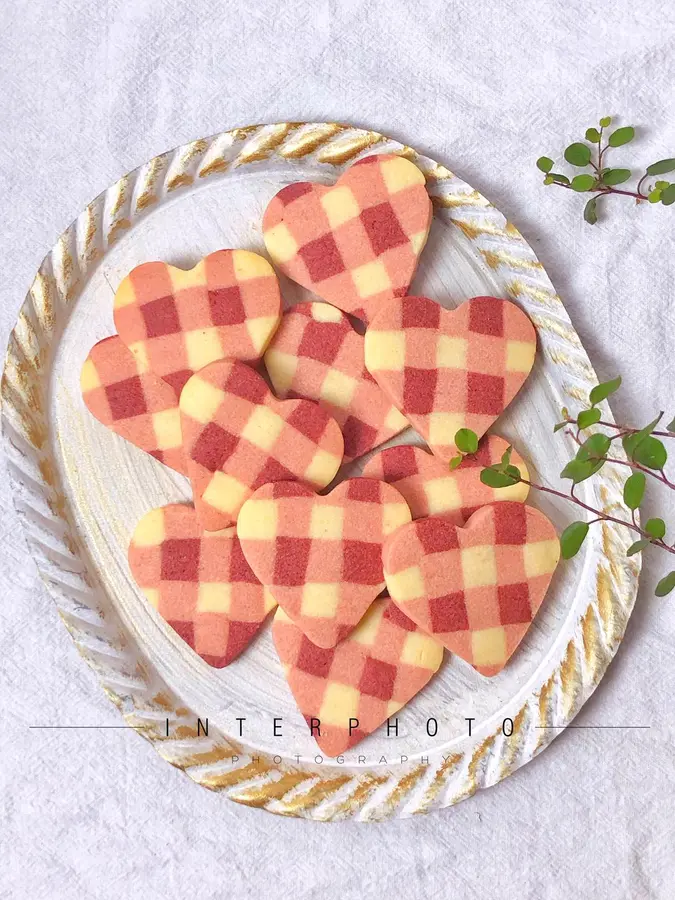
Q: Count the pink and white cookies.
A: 11